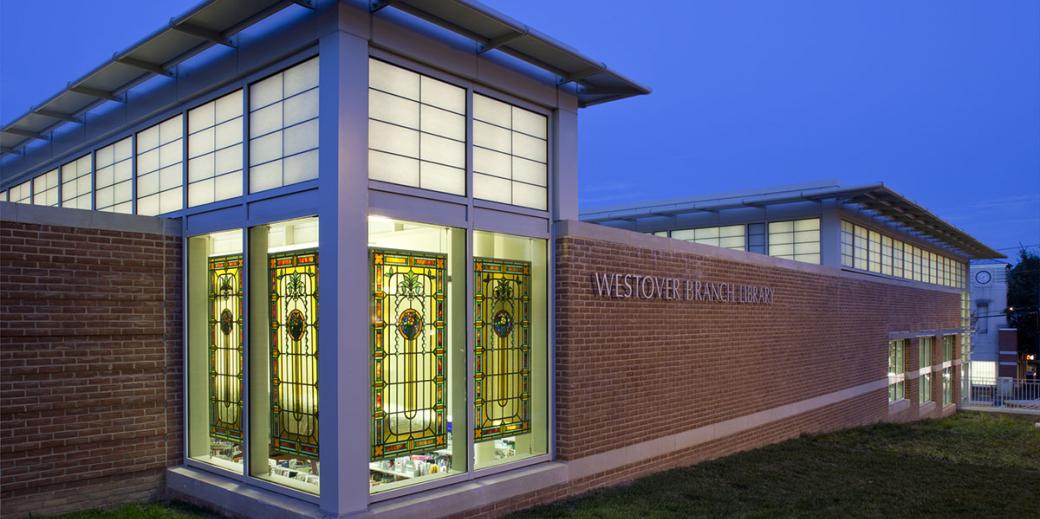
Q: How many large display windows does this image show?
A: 4